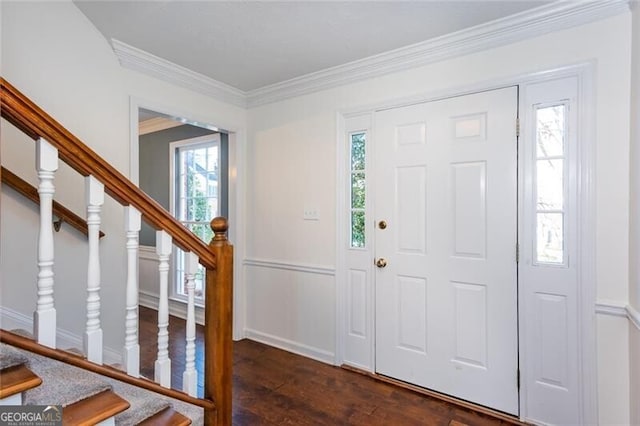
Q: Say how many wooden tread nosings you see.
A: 3